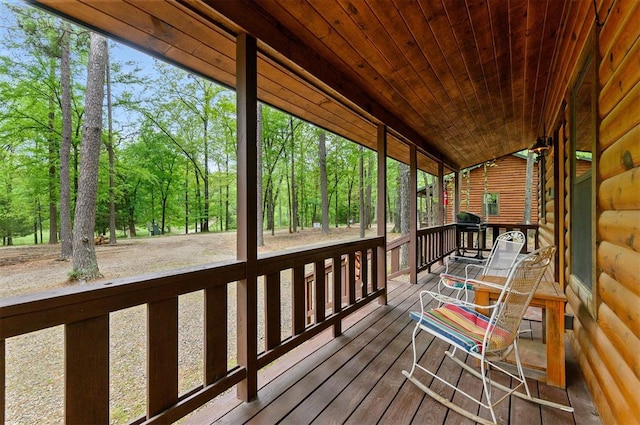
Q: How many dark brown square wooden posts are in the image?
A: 5